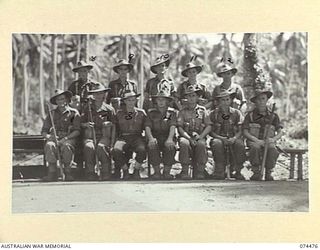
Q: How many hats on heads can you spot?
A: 12